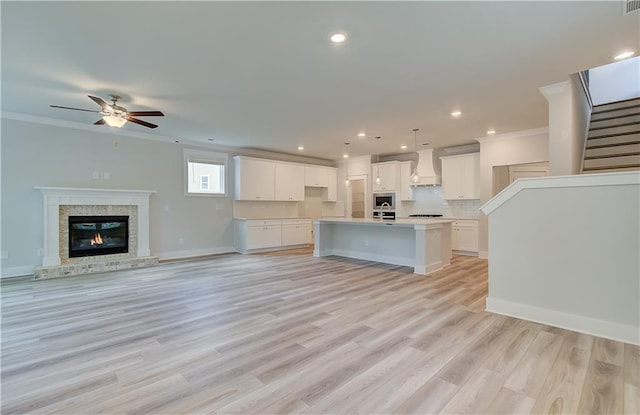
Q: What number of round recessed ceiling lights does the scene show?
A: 8